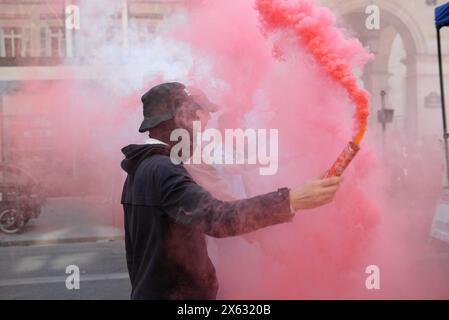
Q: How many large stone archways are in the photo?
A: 1